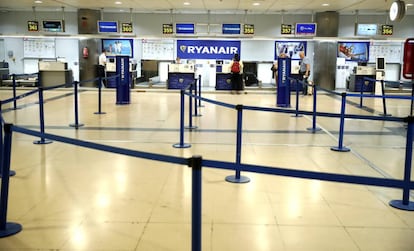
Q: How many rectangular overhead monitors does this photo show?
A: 6